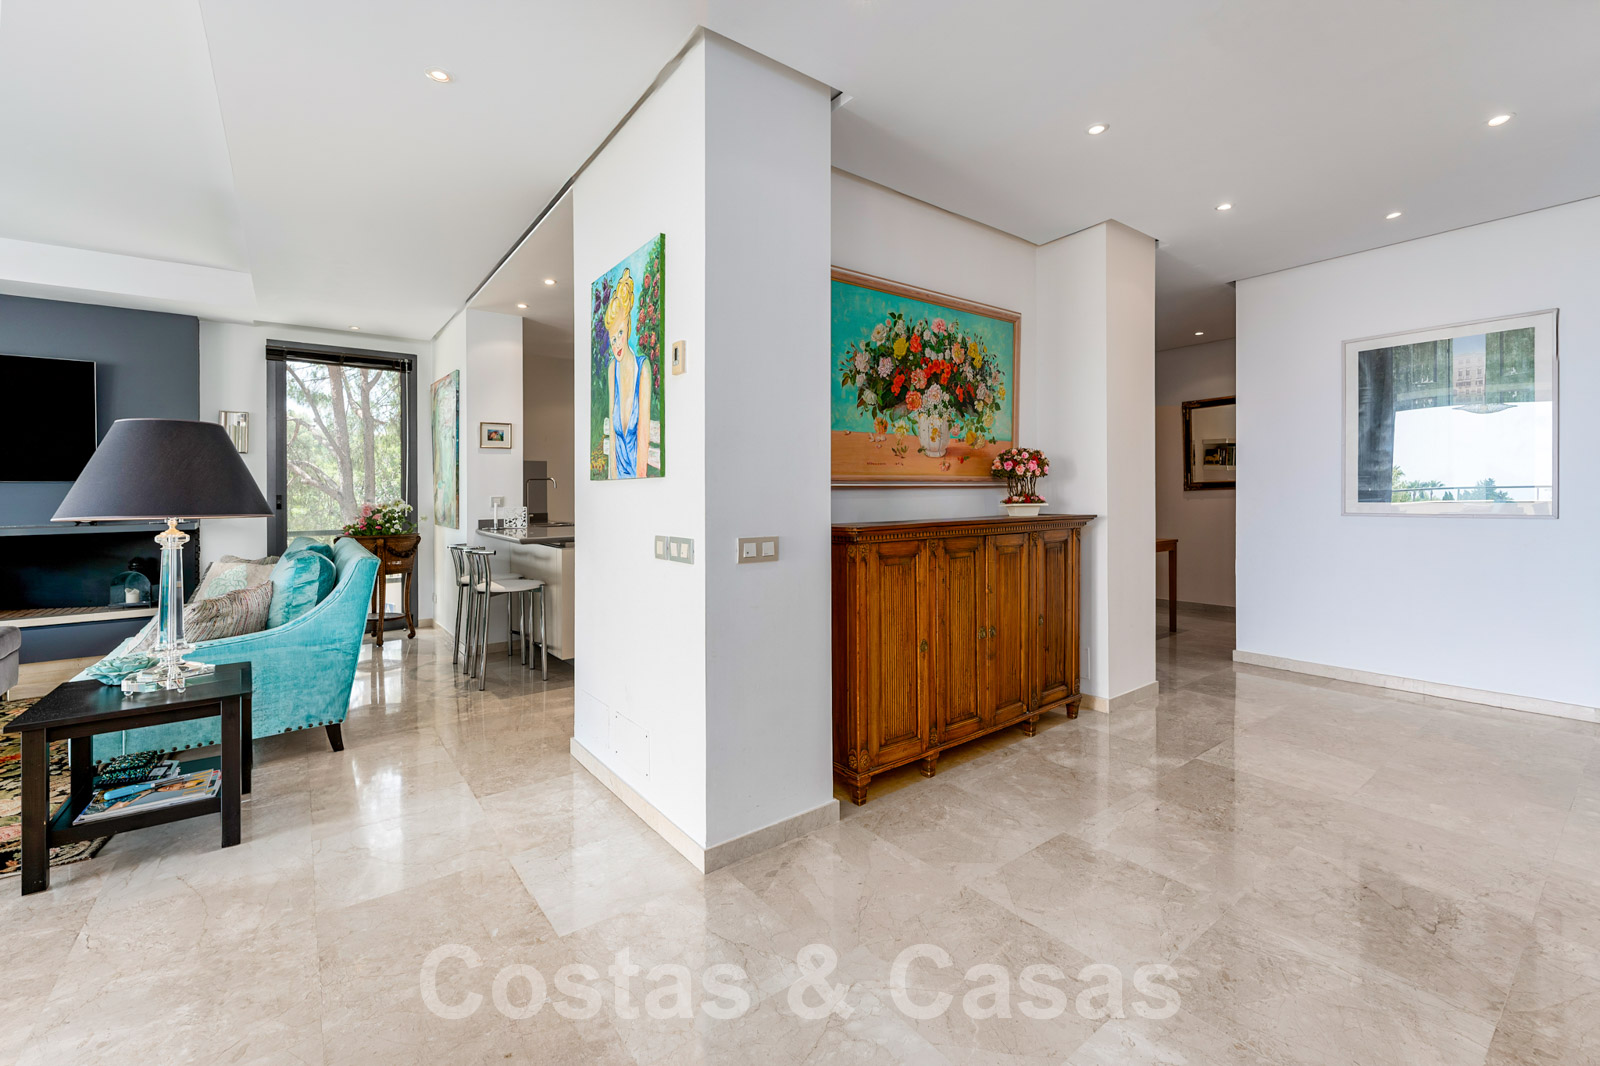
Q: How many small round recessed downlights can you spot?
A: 9